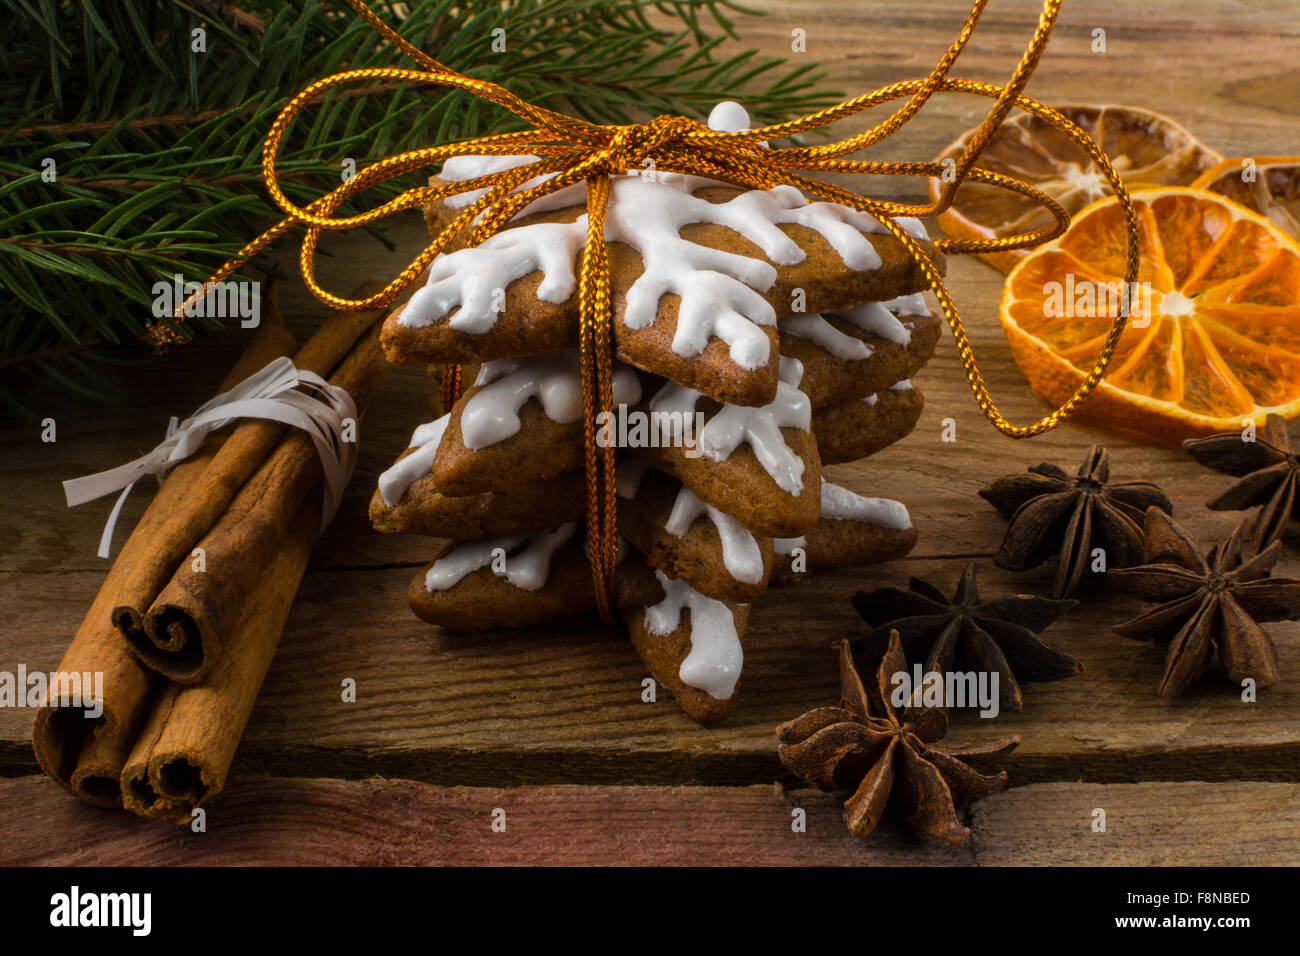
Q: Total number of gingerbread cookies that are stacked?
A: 4